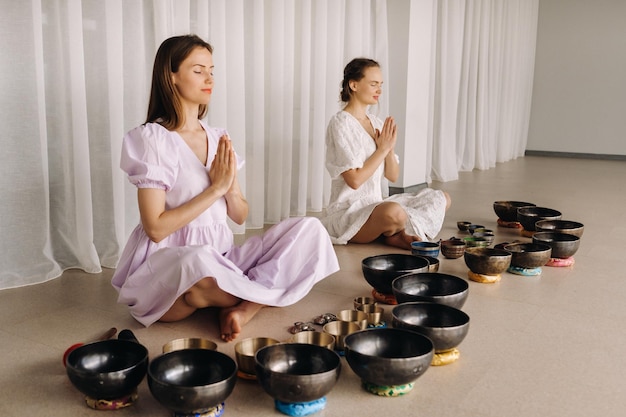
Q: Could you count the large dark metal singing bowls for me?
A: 13